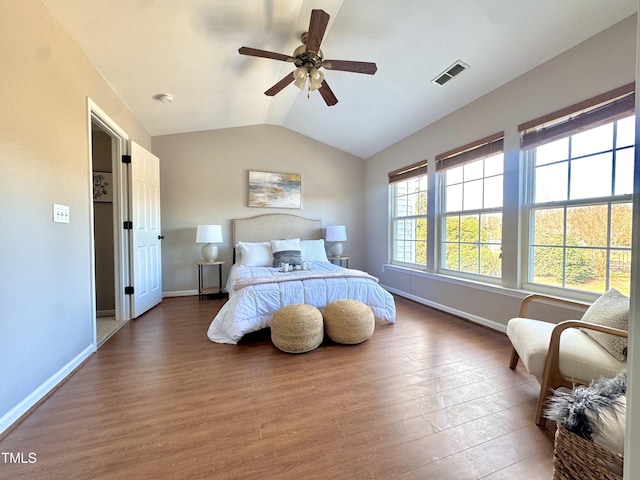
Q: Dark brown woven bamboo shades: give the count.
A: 3